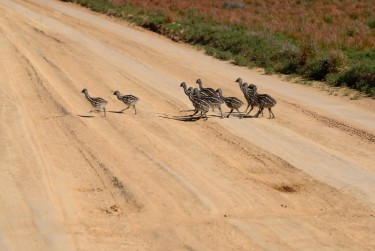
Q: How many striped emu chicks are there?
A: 10